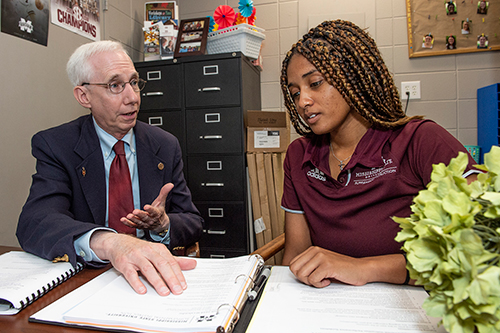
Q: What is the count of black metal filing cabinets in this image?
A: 2